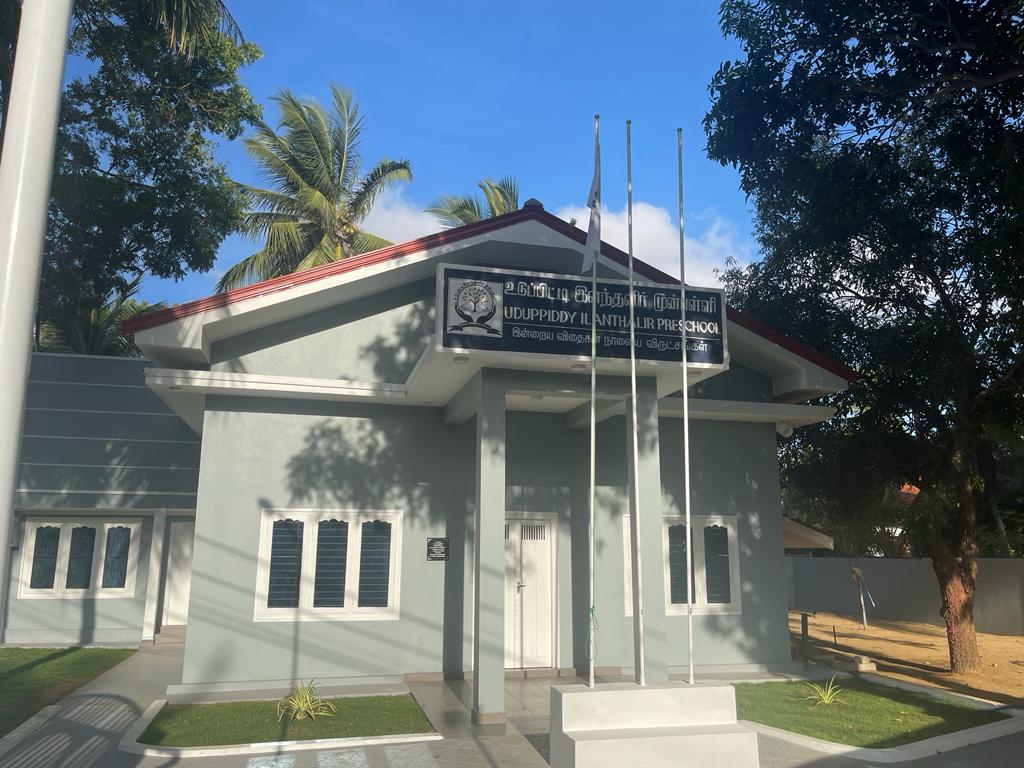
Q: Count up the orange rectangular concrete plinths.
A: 0